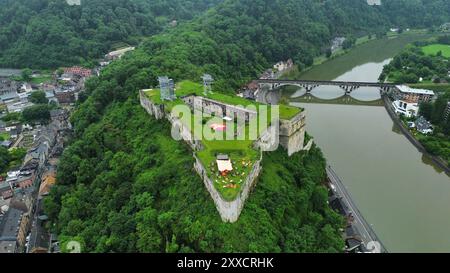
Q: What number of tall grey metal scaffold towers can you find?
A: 2